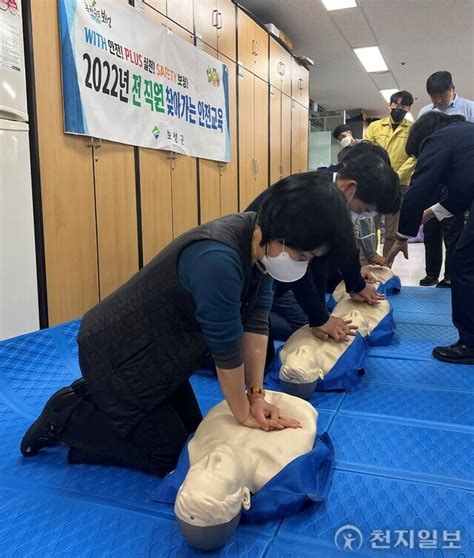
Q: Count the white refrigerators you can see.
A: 1